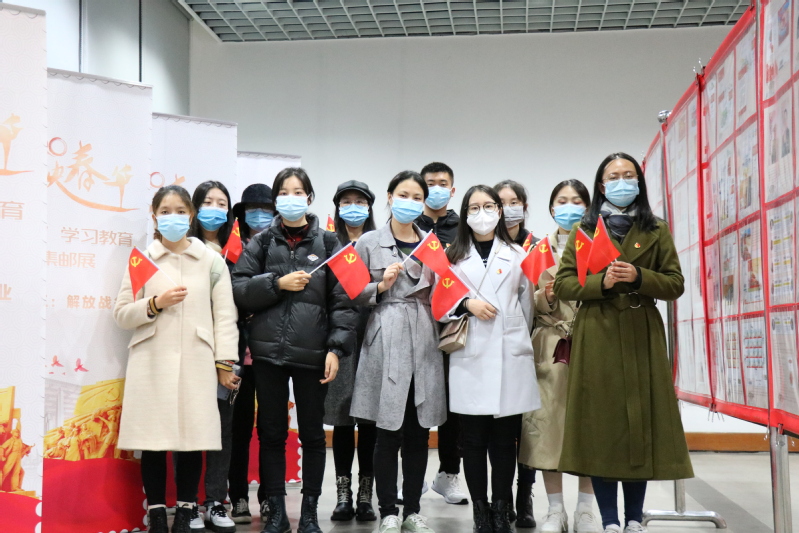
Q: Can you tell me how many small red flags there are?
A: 10